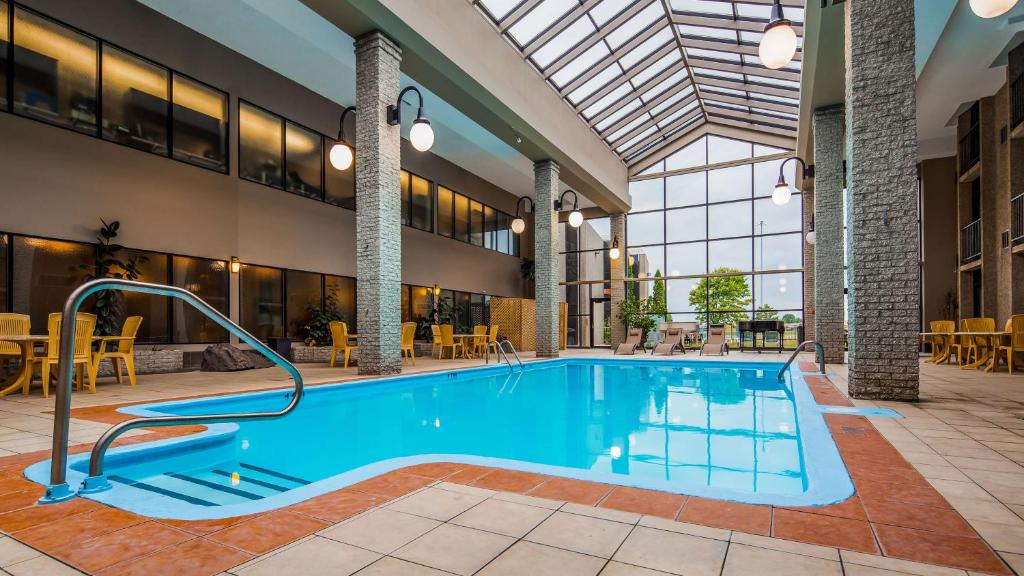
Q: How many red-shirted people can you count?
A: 0